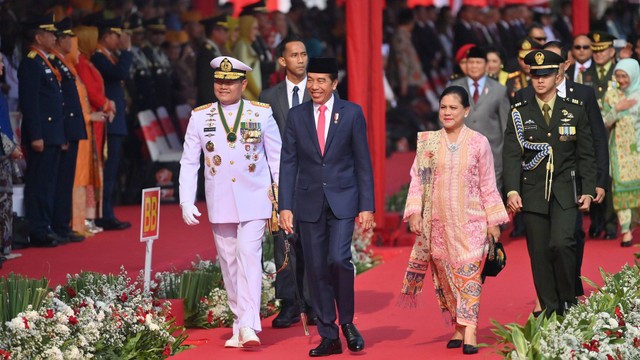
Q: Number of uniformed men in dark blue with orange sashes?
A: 3